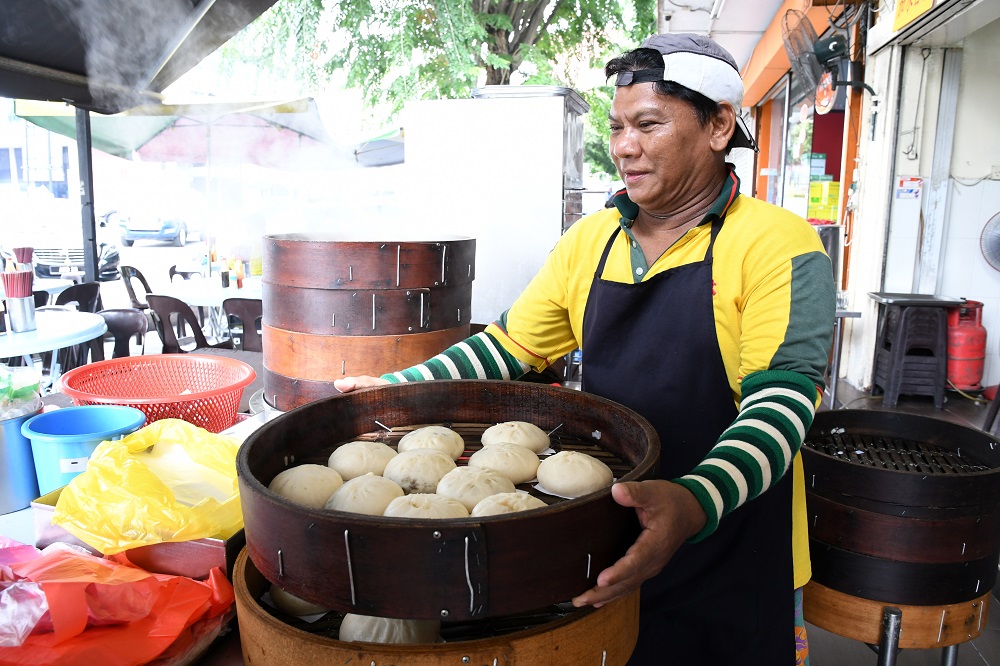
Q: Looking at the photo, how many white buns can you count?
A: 13